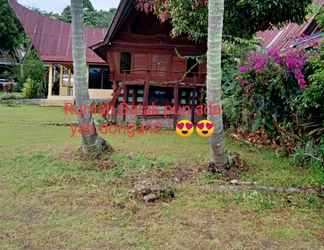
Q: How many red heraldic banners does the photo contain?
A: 0